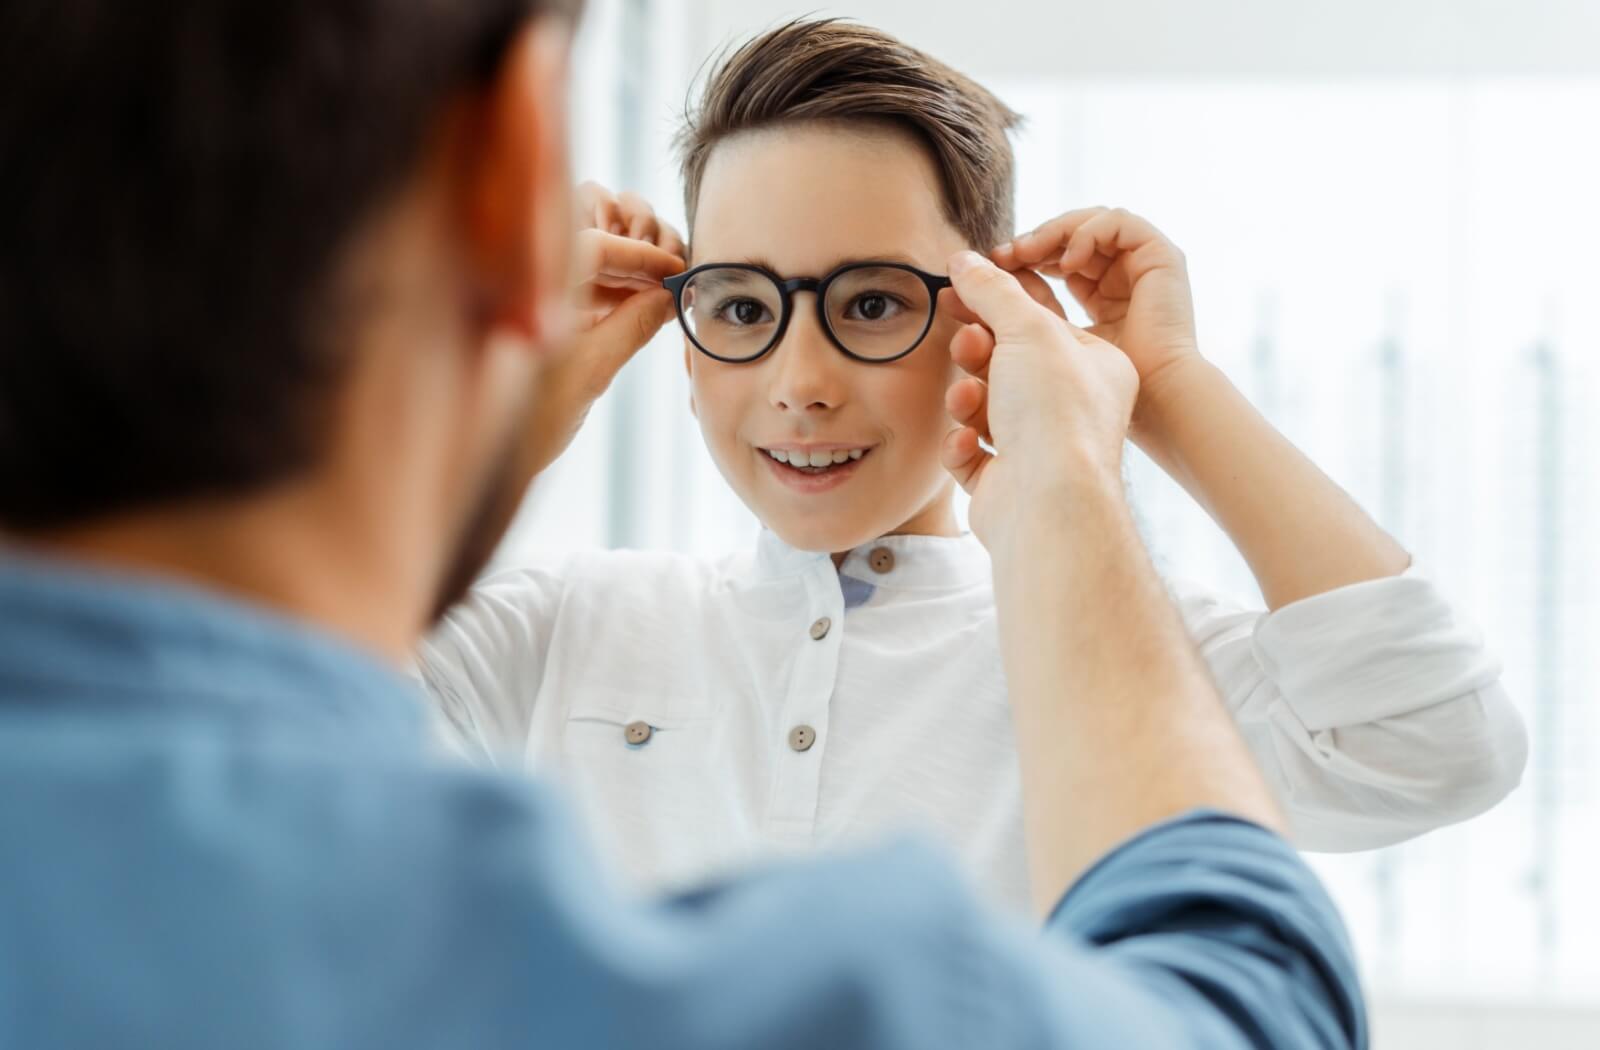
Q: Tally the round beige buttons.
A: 4